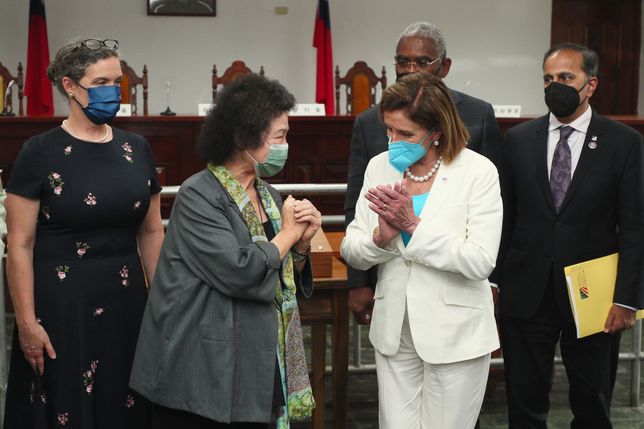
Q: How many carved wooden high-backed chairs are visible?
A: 4